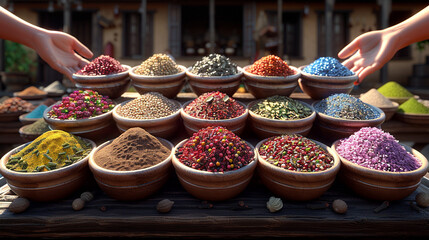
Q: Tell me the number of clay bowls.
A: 15